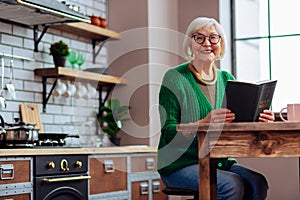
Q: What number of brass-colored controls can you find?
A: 3